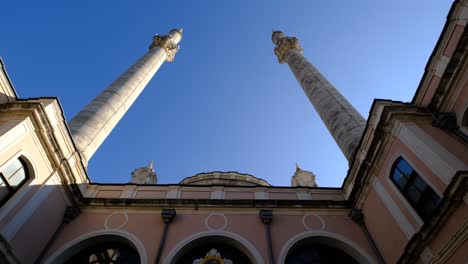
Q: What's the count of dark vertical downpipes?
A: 4